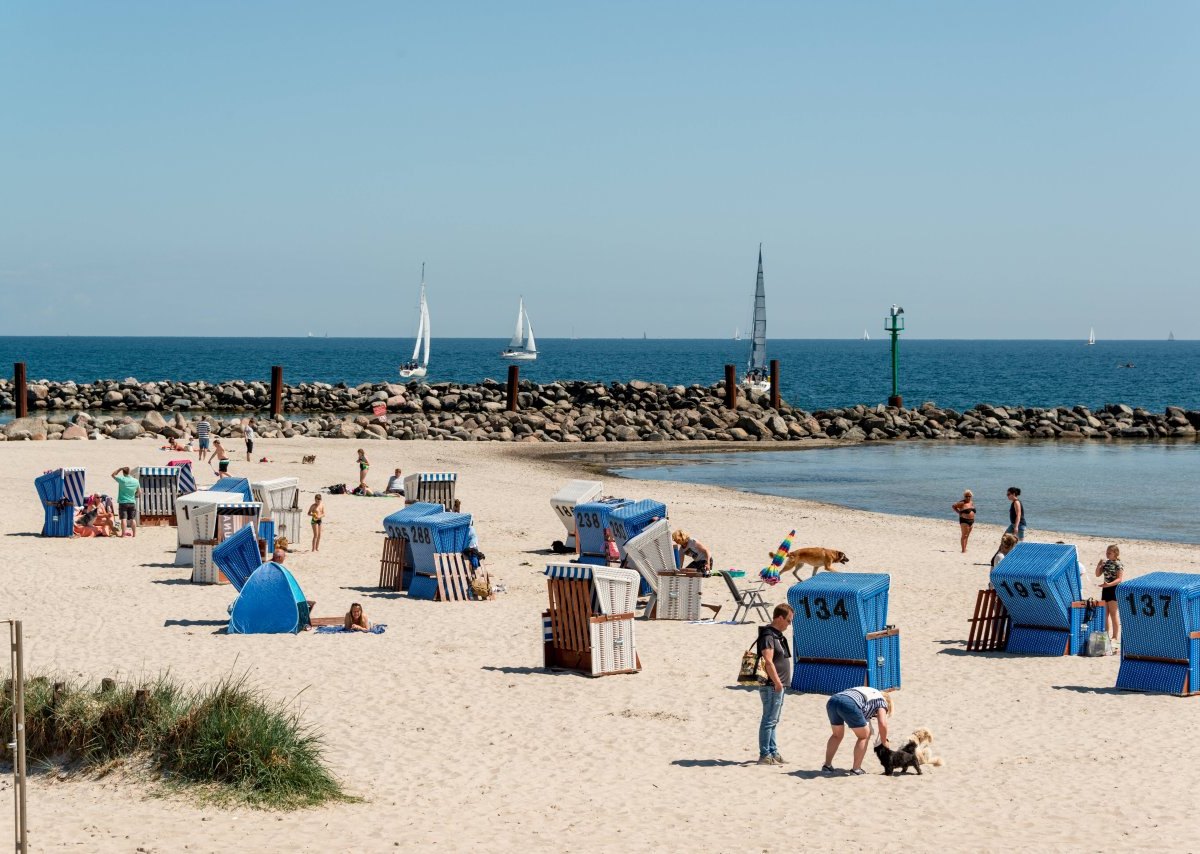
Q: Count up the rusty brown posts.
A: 5